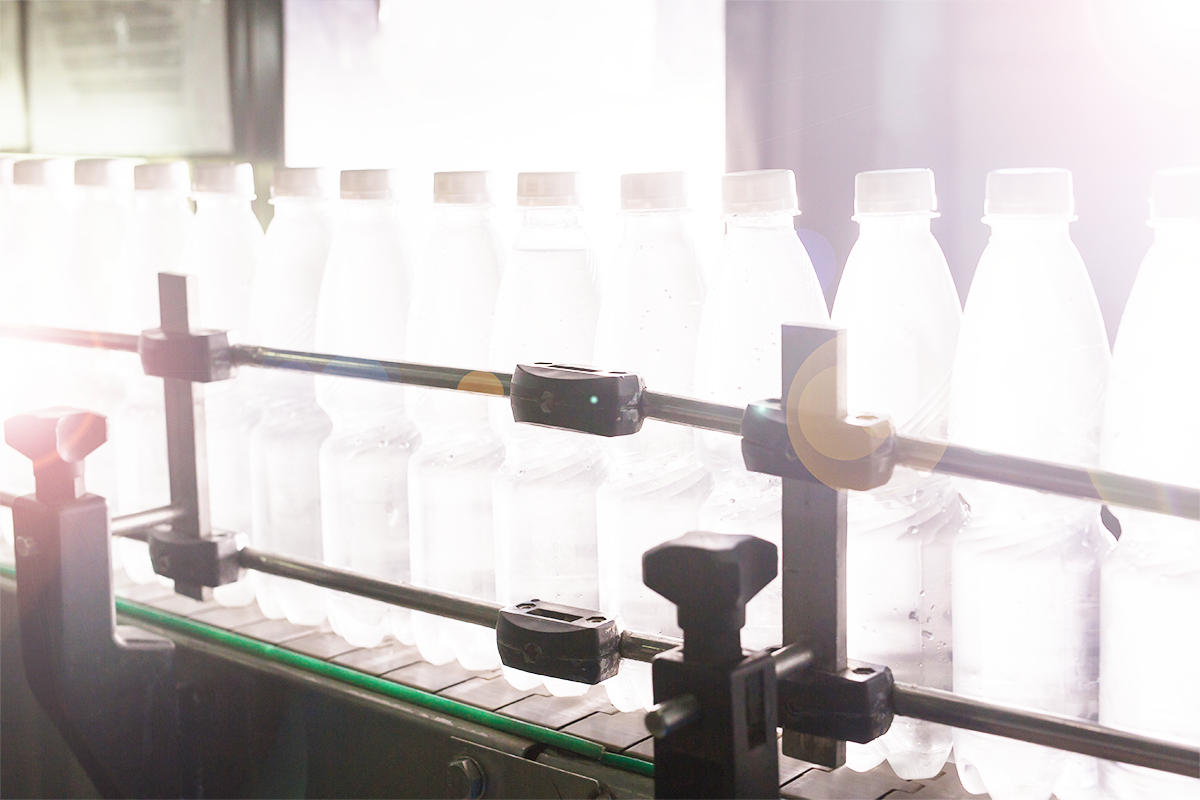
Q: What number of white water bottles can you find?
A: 14